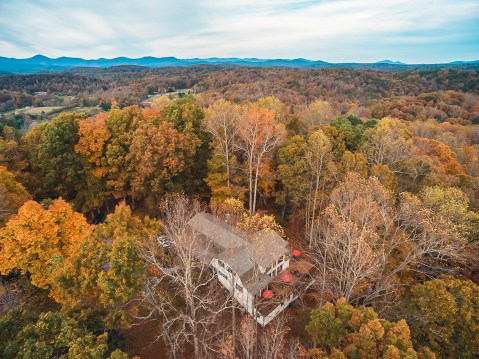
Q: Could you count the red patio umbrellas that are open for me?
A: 3